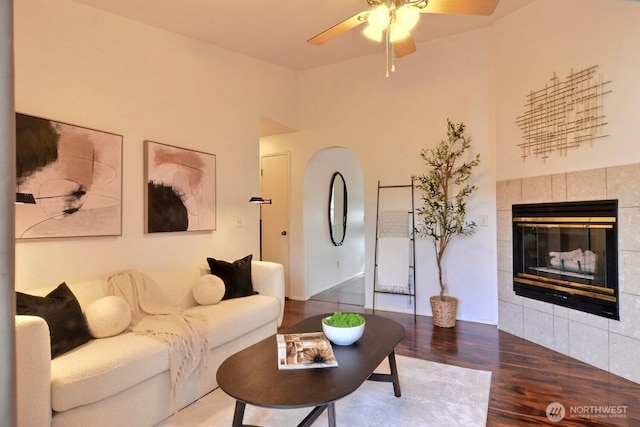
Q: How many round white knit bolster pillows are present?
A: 2